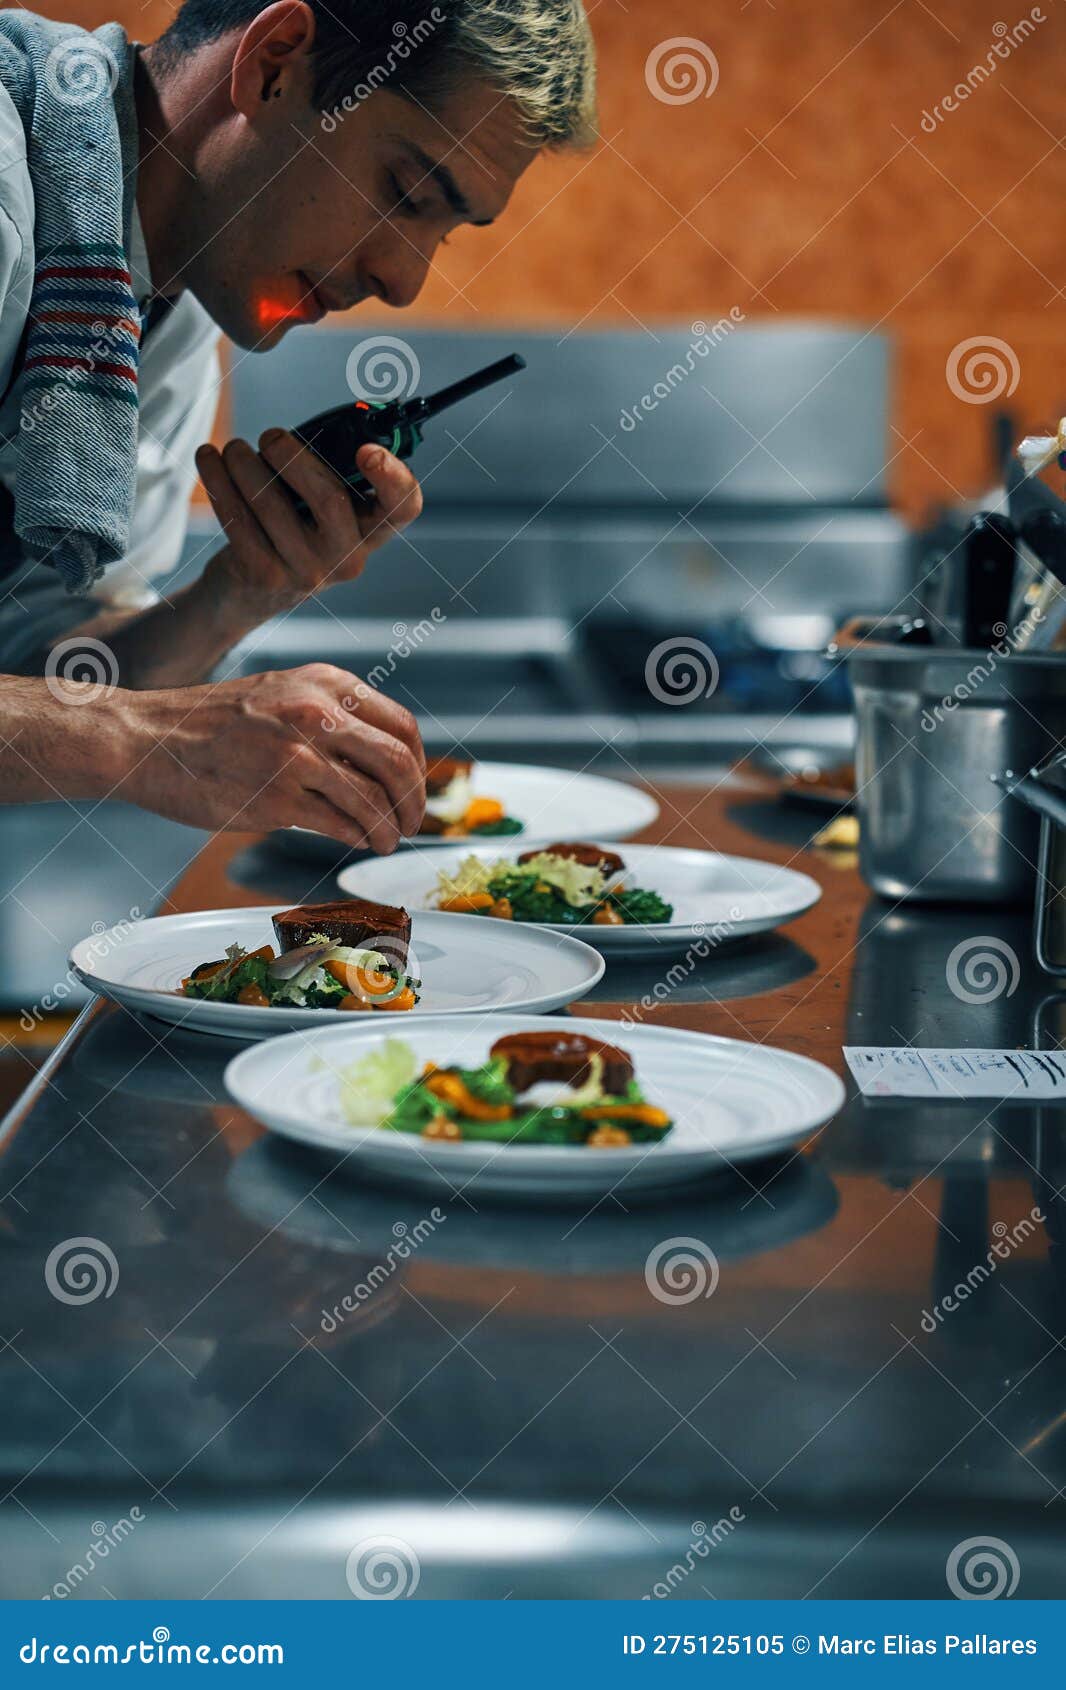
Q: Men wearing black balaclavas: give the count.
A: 0